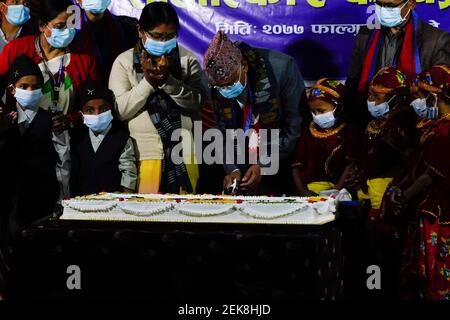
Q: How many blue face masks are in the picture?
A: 11